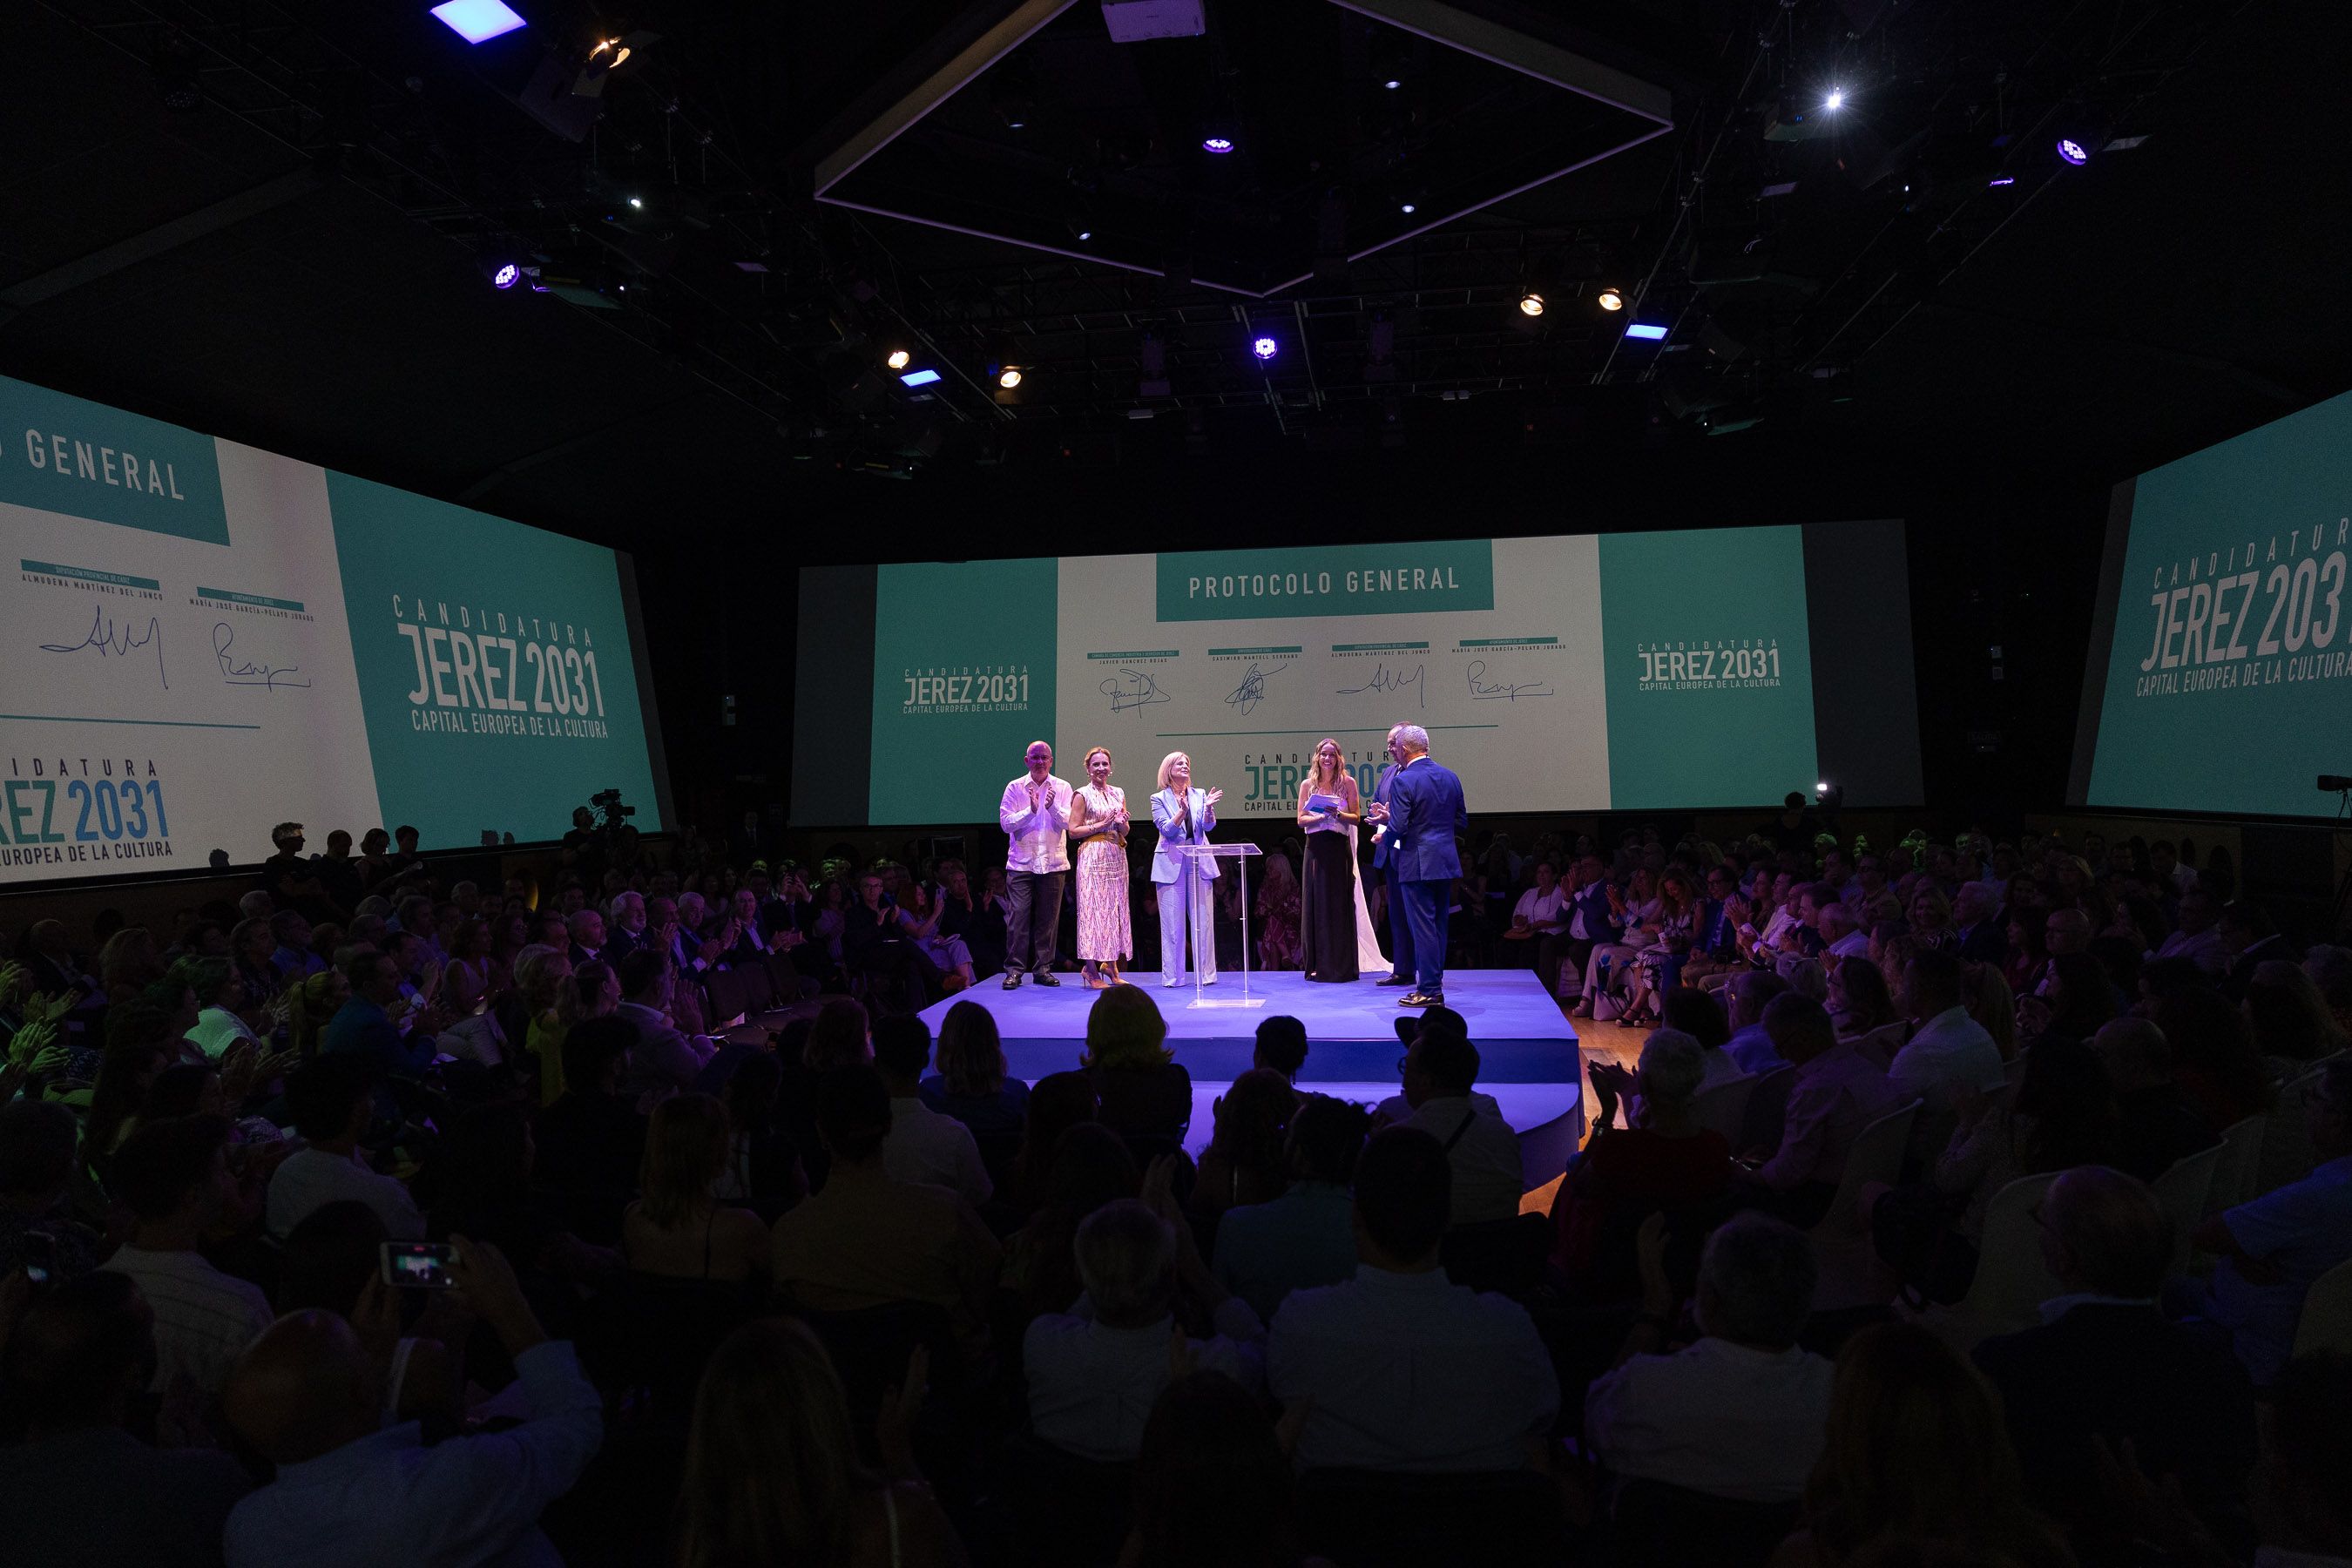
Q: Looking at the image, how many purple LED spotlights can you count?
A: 4